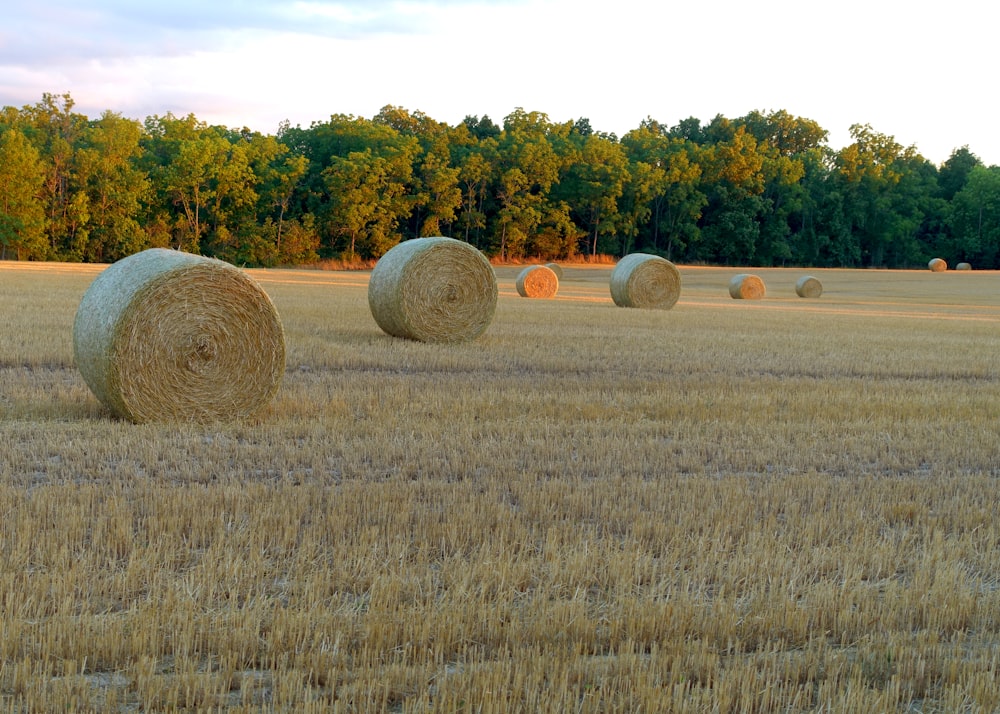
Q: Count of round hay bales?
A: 9